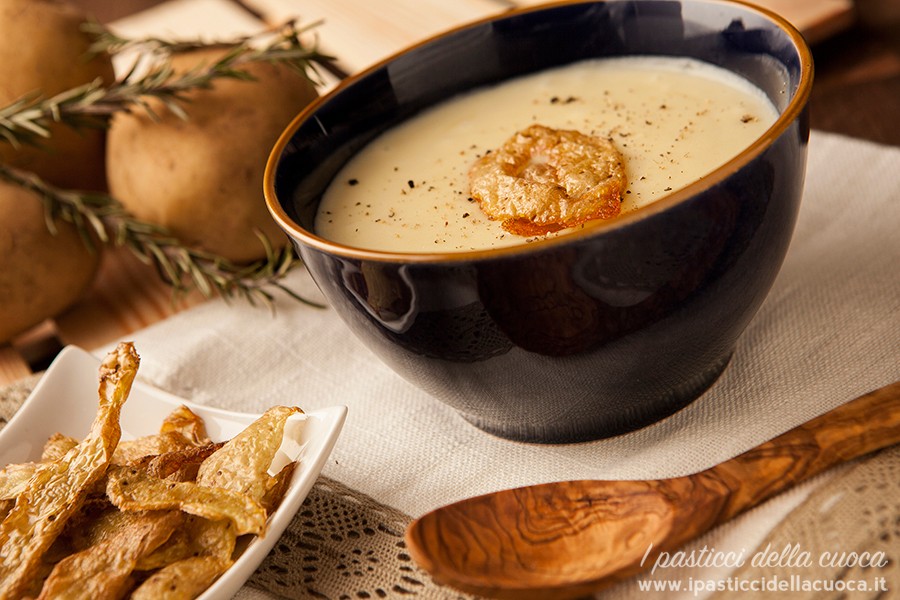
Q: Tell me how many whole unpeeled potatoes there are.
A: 3